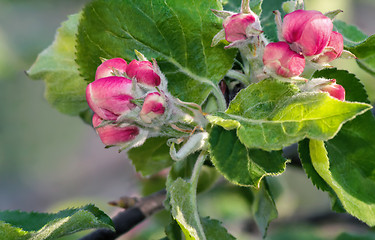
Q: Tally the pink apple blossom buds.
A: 10